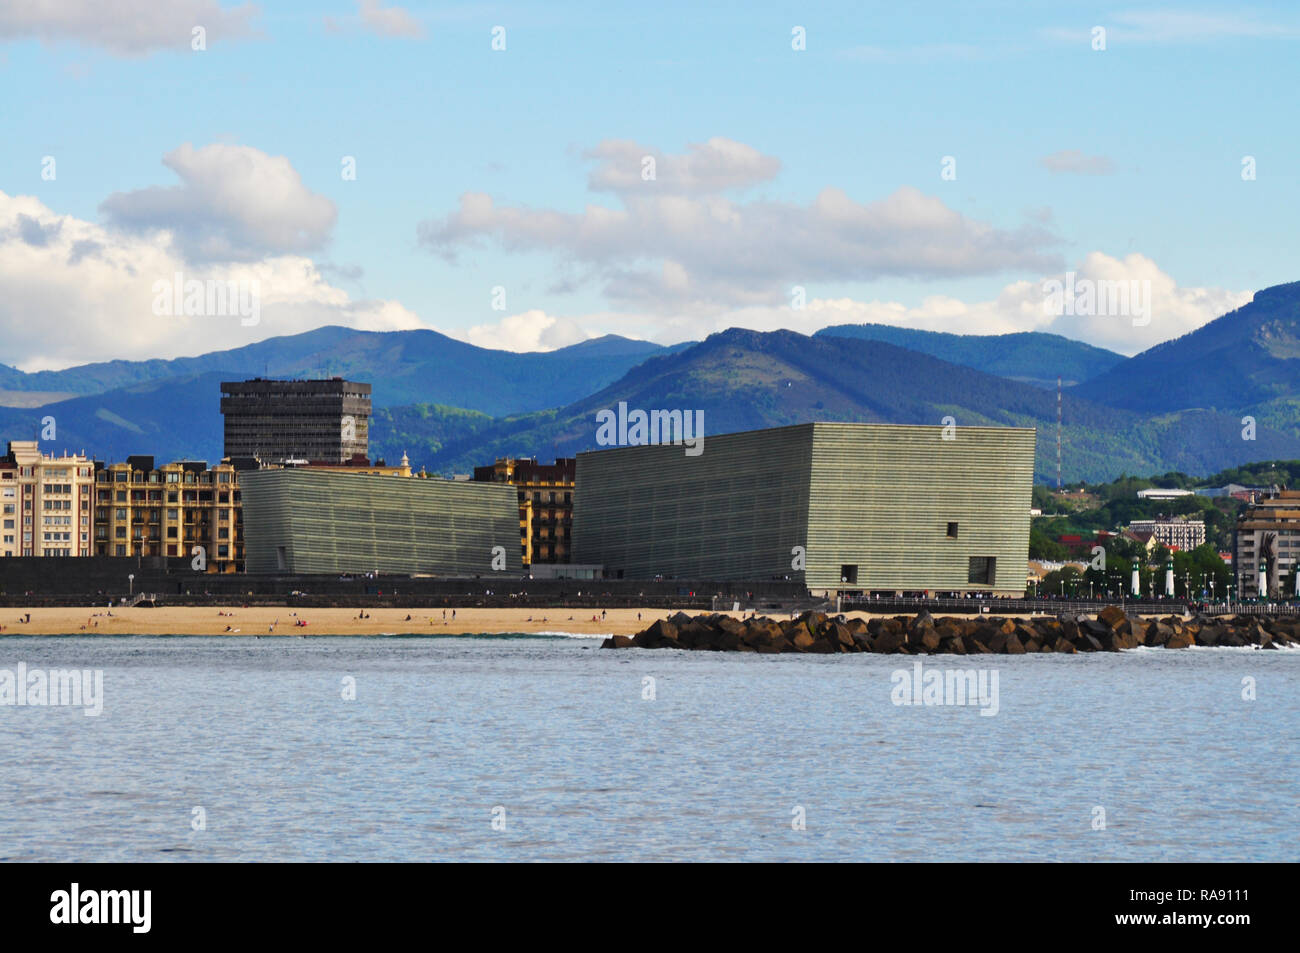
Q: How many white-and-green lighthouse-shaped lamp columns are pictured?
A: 4